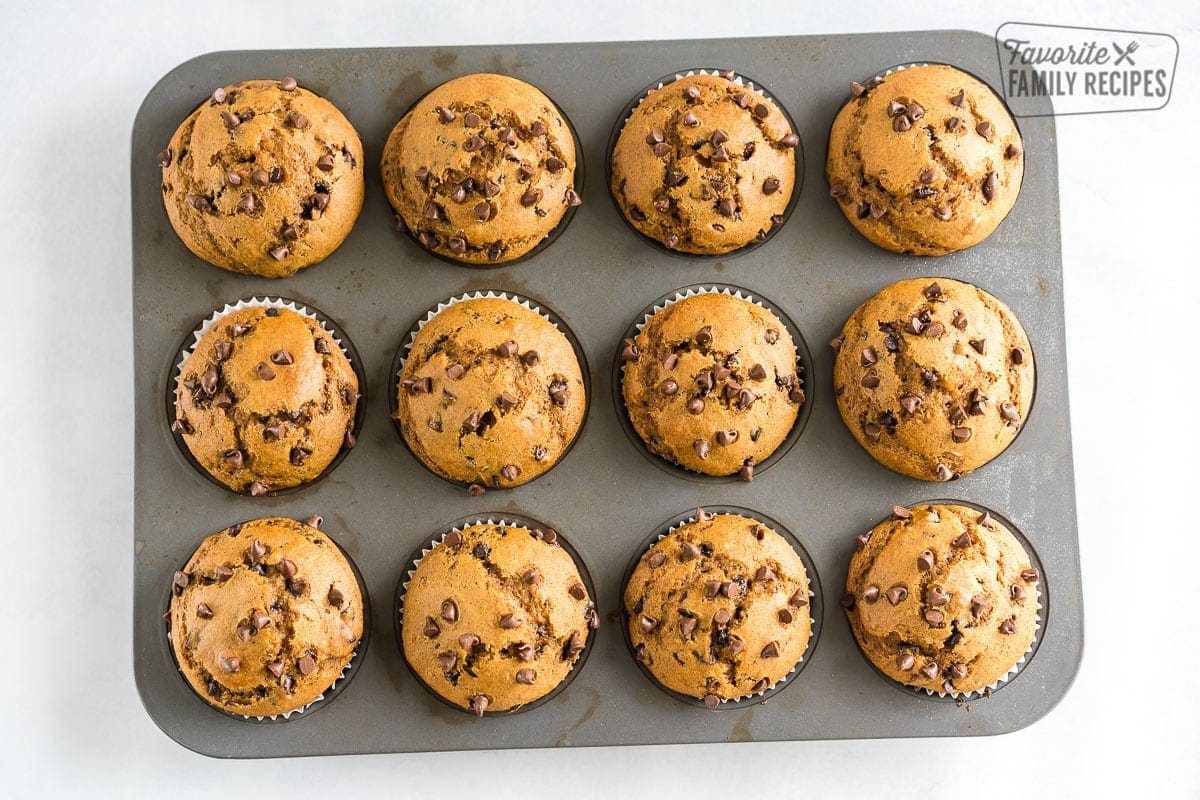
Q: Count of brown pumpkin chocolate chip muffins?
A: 12